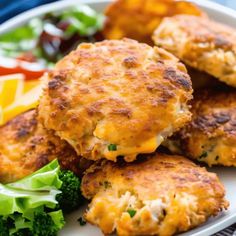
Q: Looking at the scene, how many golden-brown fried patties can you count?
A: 6